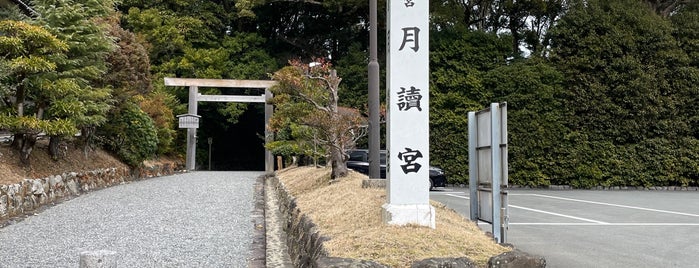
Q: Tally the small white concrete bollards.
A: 1